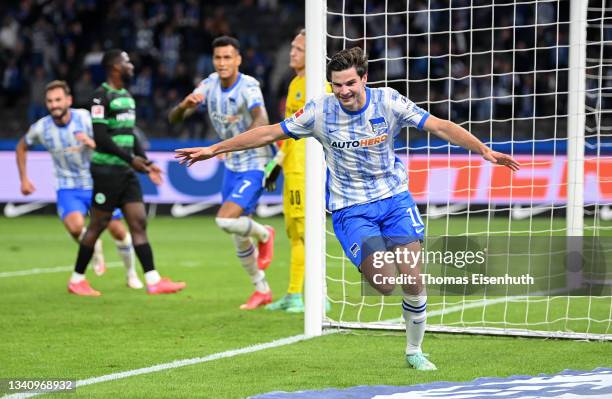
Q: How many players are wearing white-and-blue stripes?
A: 3